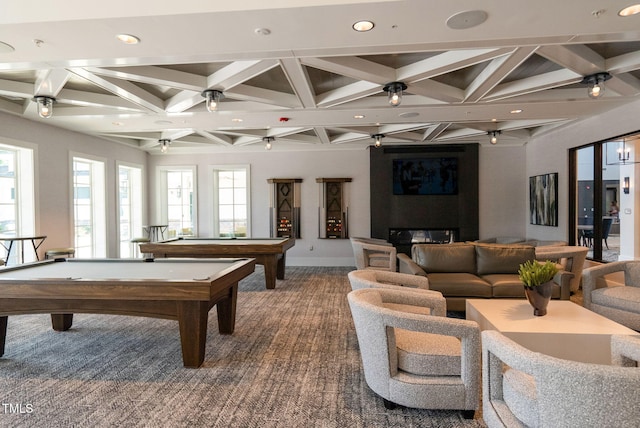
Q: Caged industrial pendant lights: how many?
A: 8